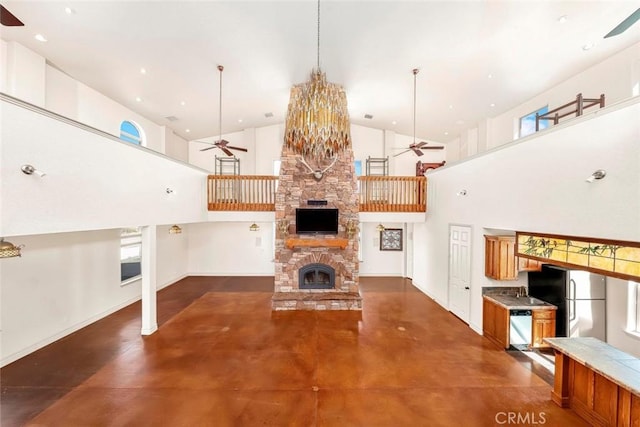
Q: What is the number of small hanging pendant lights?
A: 4